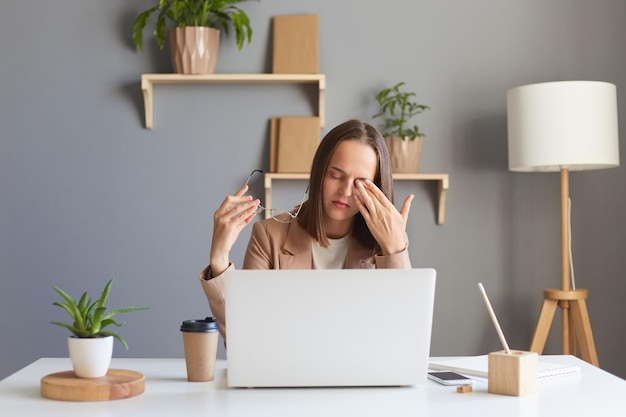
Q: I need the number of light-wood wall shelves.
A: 2